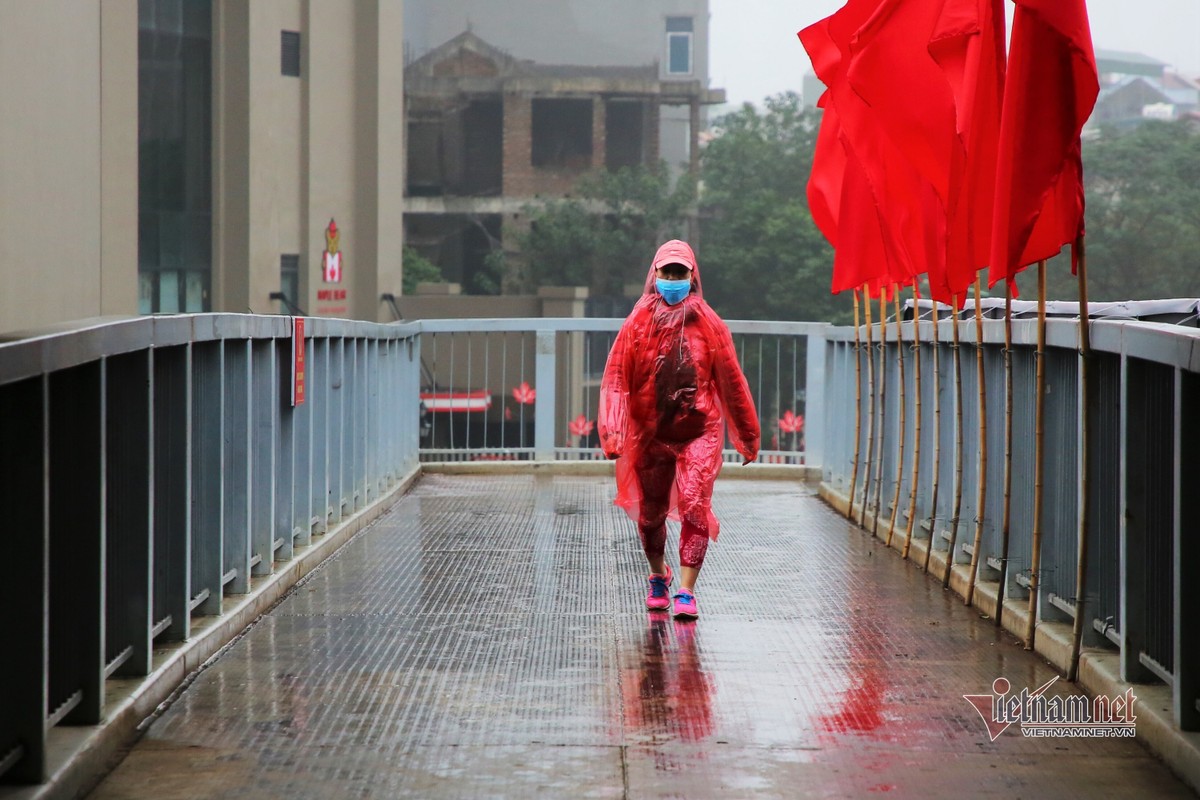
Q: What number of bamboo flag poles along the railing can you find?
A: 11